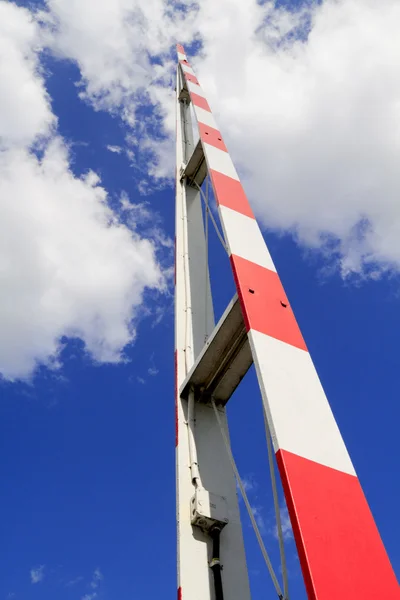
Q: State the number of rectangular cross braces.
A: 3